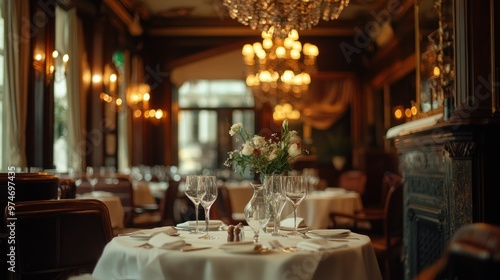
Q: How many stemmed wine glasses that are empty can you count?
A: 4